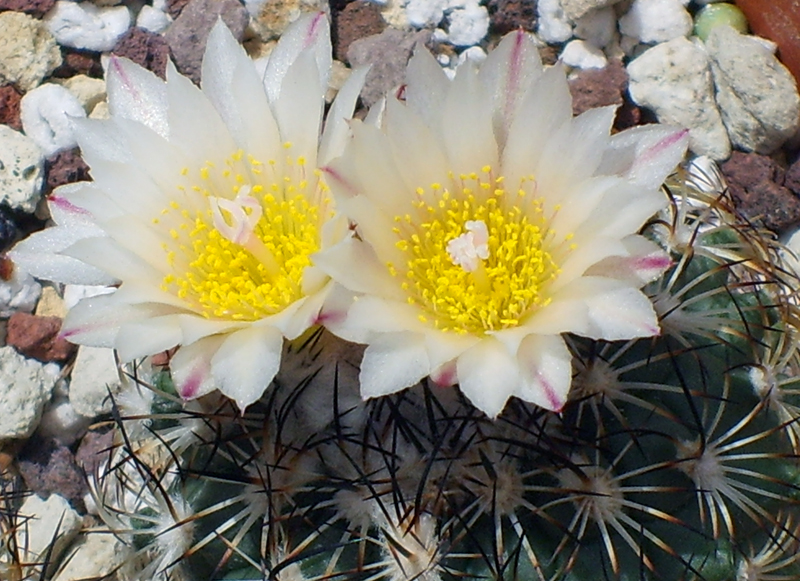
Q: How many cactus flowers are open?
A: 2